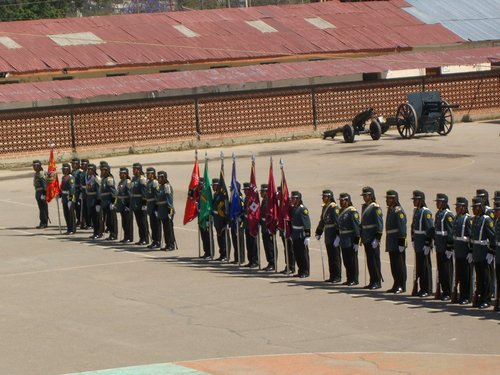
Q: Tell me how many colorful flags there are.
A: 8